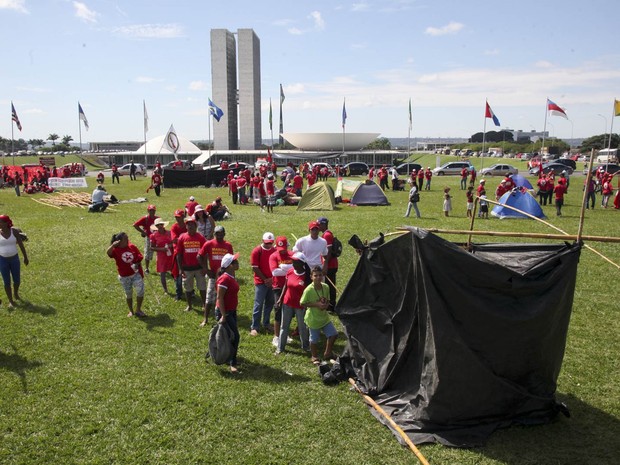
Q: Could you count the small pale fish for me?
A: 0